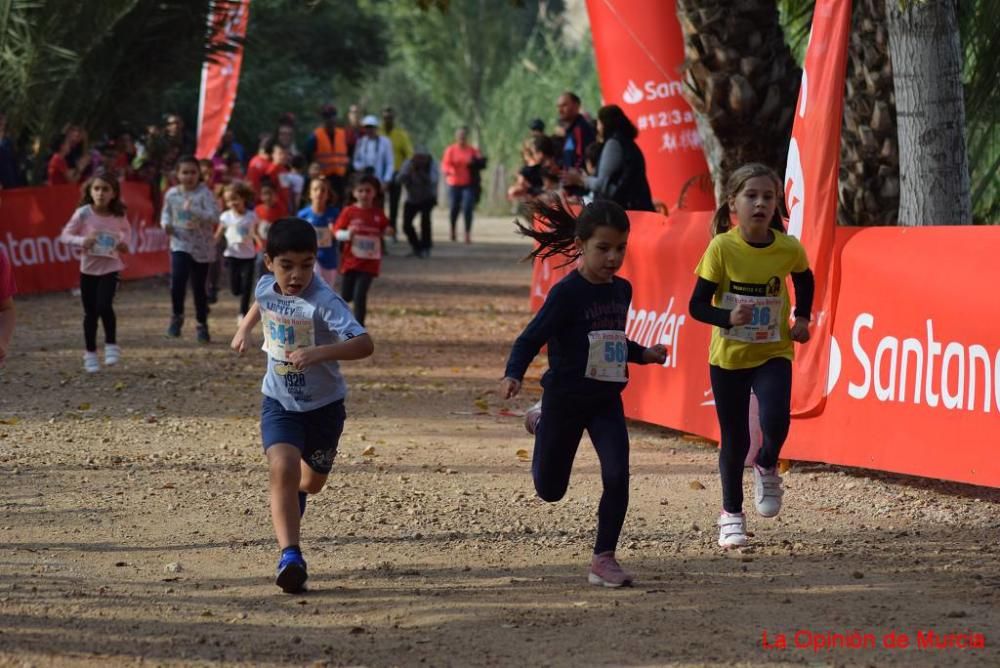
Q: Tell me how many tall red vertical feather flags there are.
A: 2